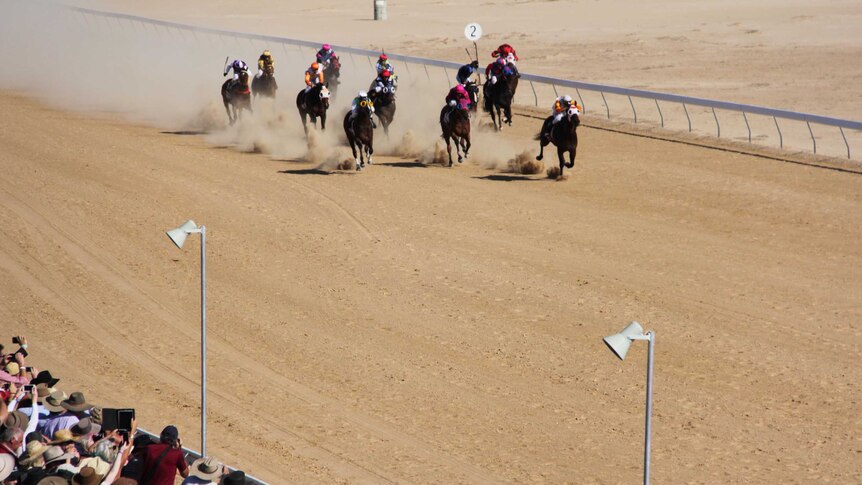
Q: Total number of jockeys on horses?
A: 12